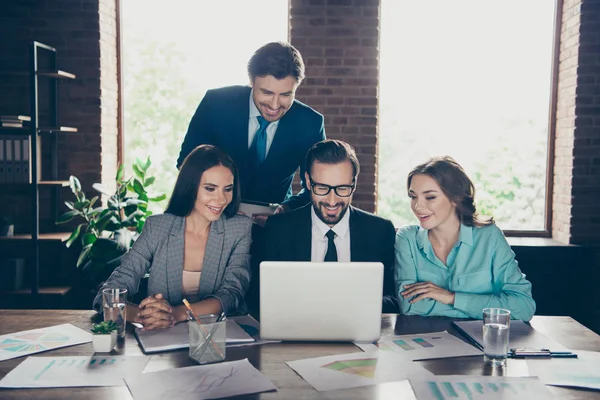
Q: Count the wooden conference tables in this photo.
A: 1